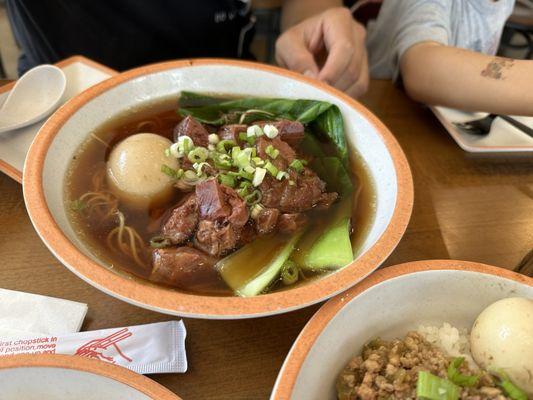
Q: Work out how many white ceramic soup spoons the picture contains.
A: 1